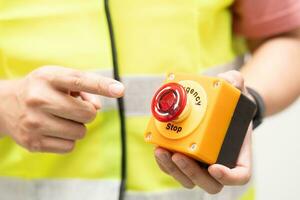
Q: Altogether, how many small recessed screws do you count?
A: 4